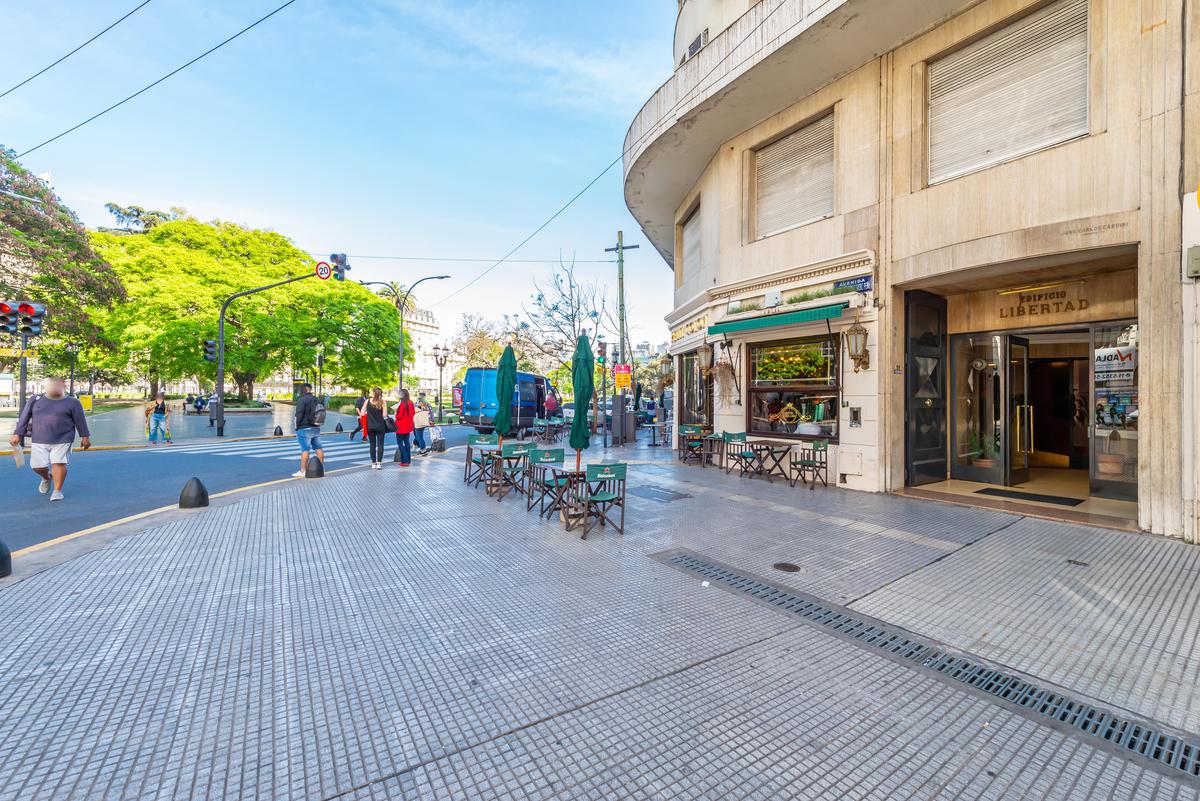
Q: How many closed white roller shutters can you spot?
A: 3